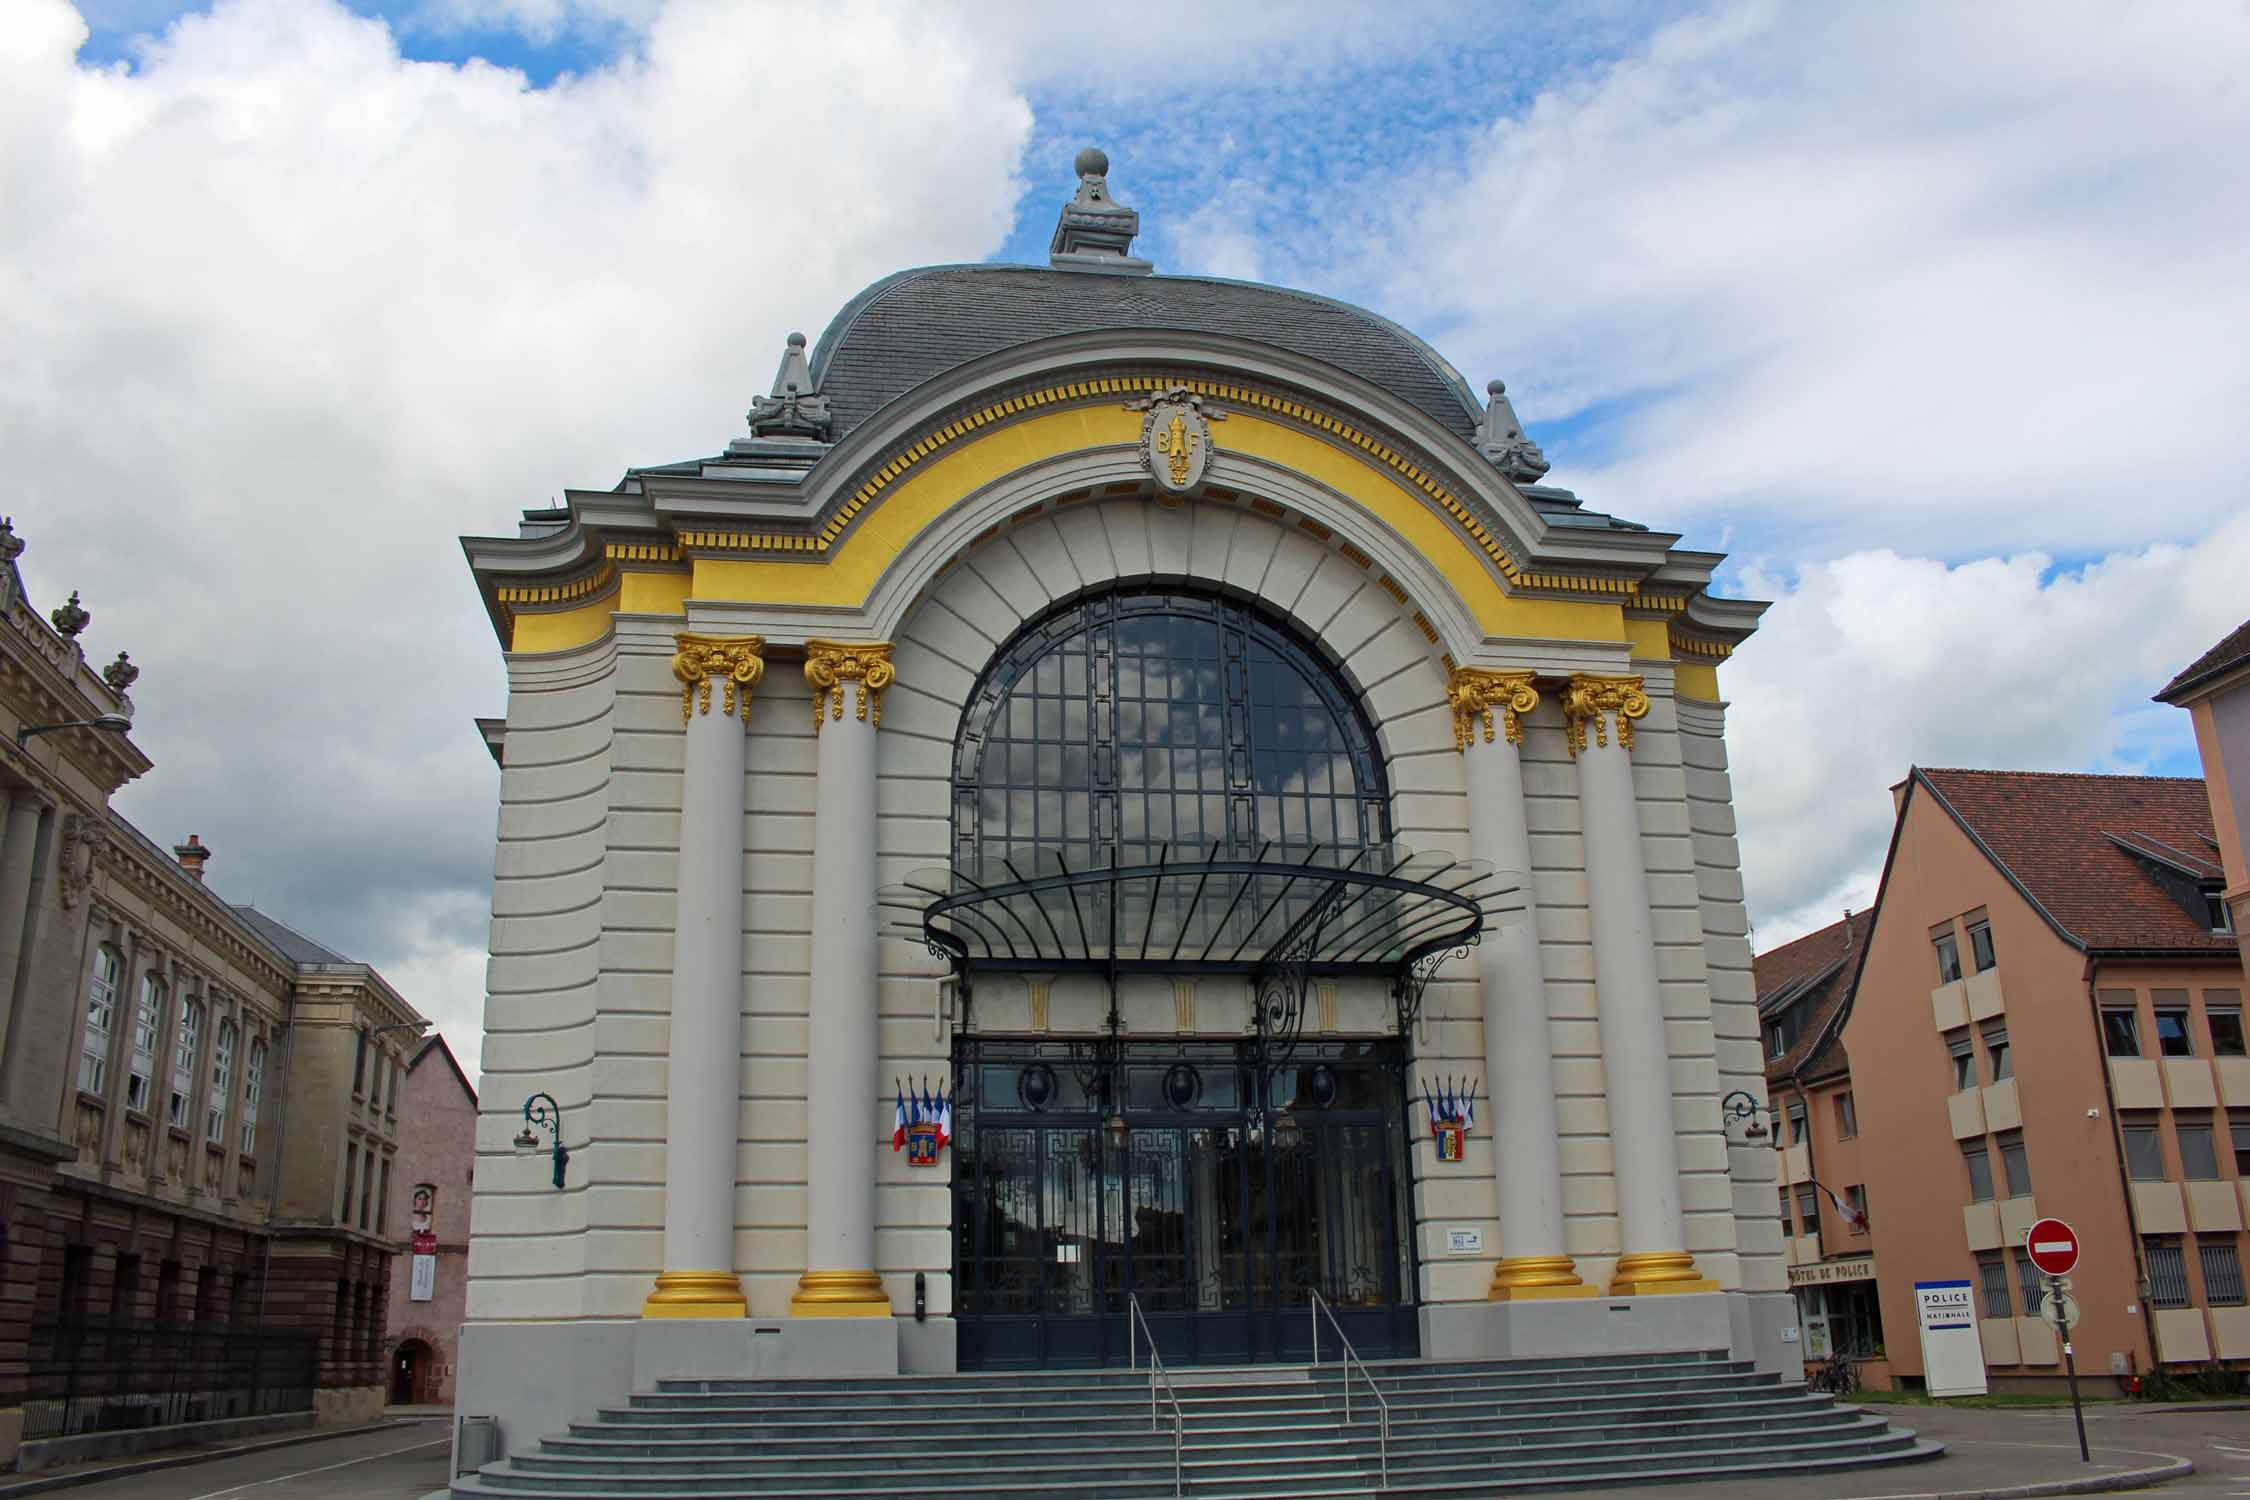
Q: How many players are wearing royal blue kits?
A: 0